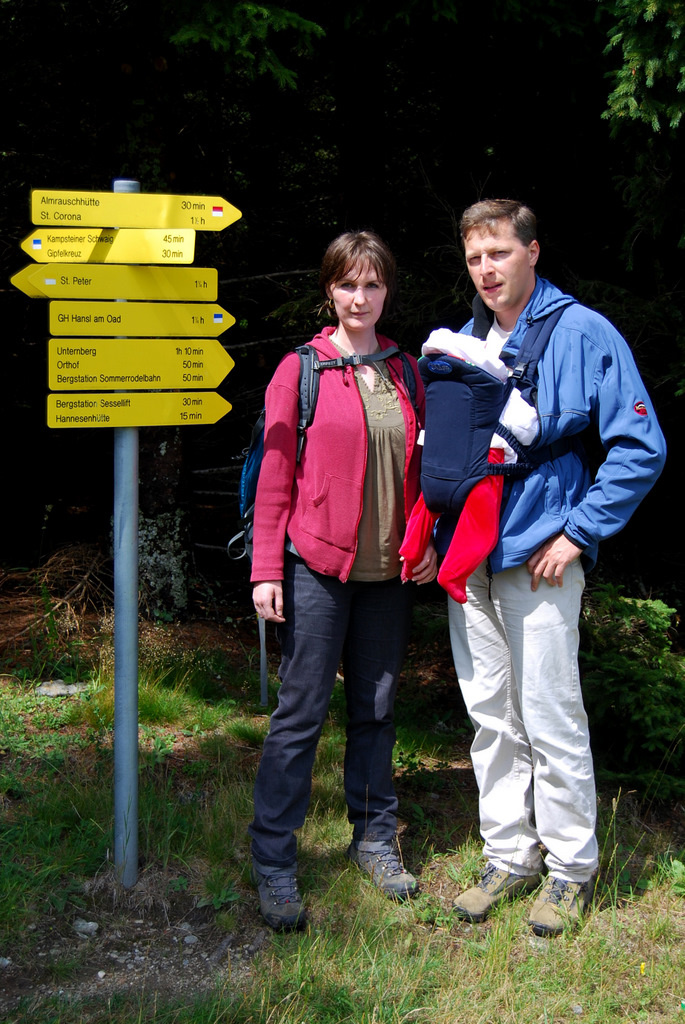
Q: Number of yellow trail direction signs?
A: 6